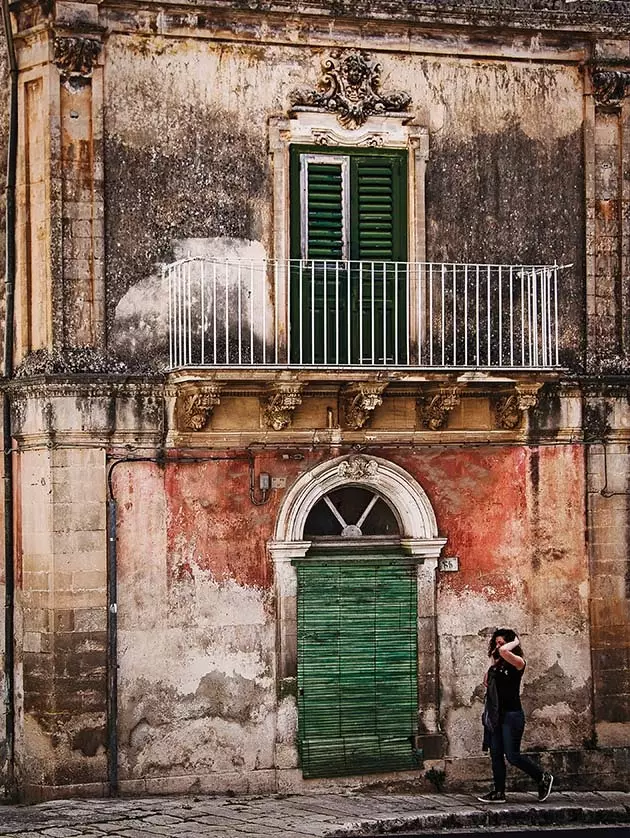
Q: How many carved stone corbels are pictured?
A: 5